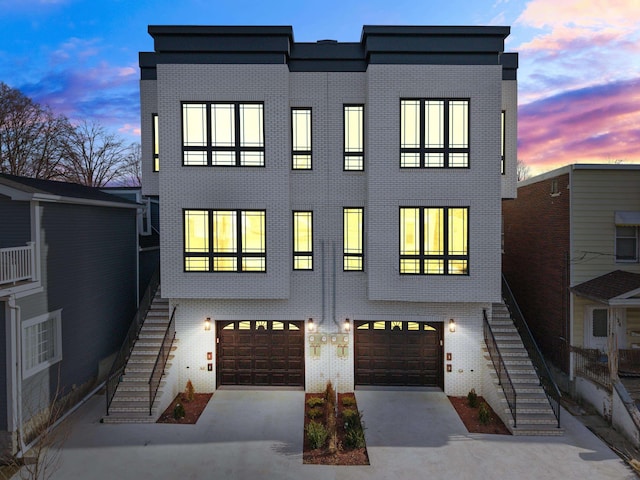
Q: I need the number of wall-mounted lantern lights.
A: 4